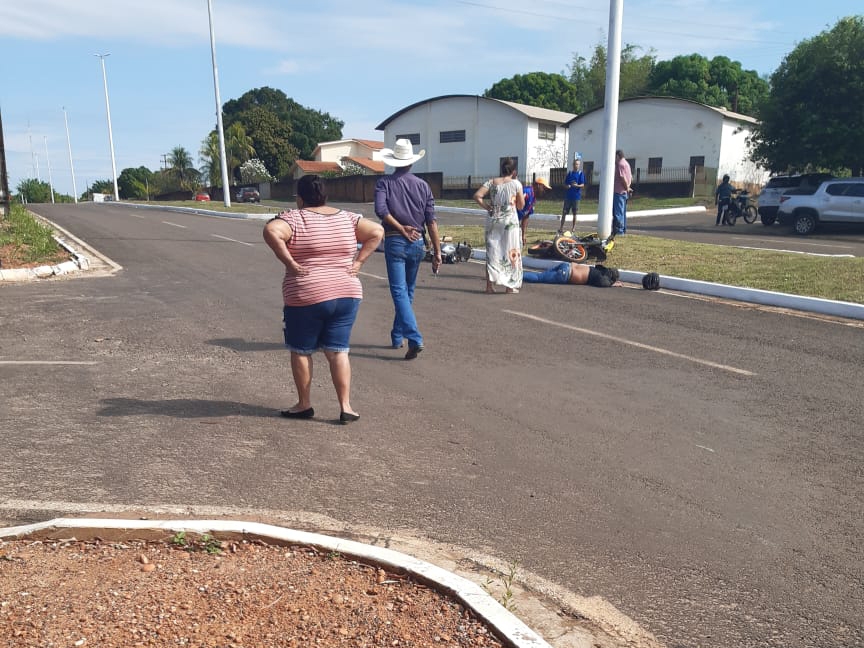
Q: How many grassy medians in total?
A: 2